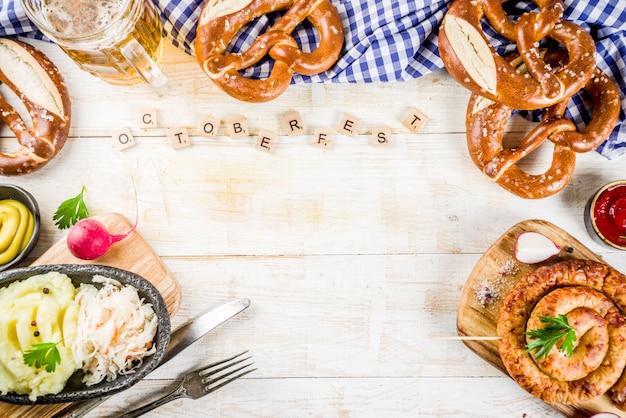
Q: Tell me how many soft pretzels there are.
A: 4